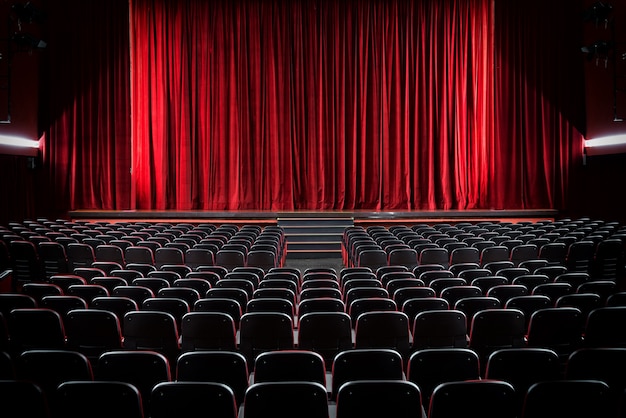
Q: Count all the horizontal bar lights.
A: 2